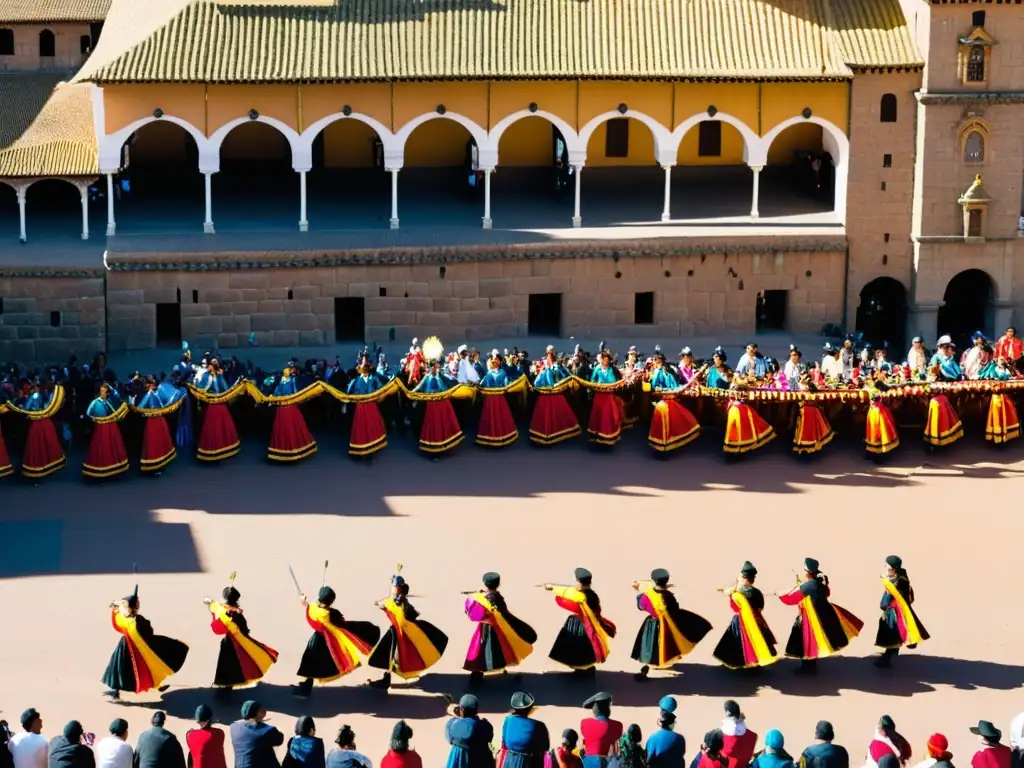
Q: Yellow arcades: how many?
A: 8